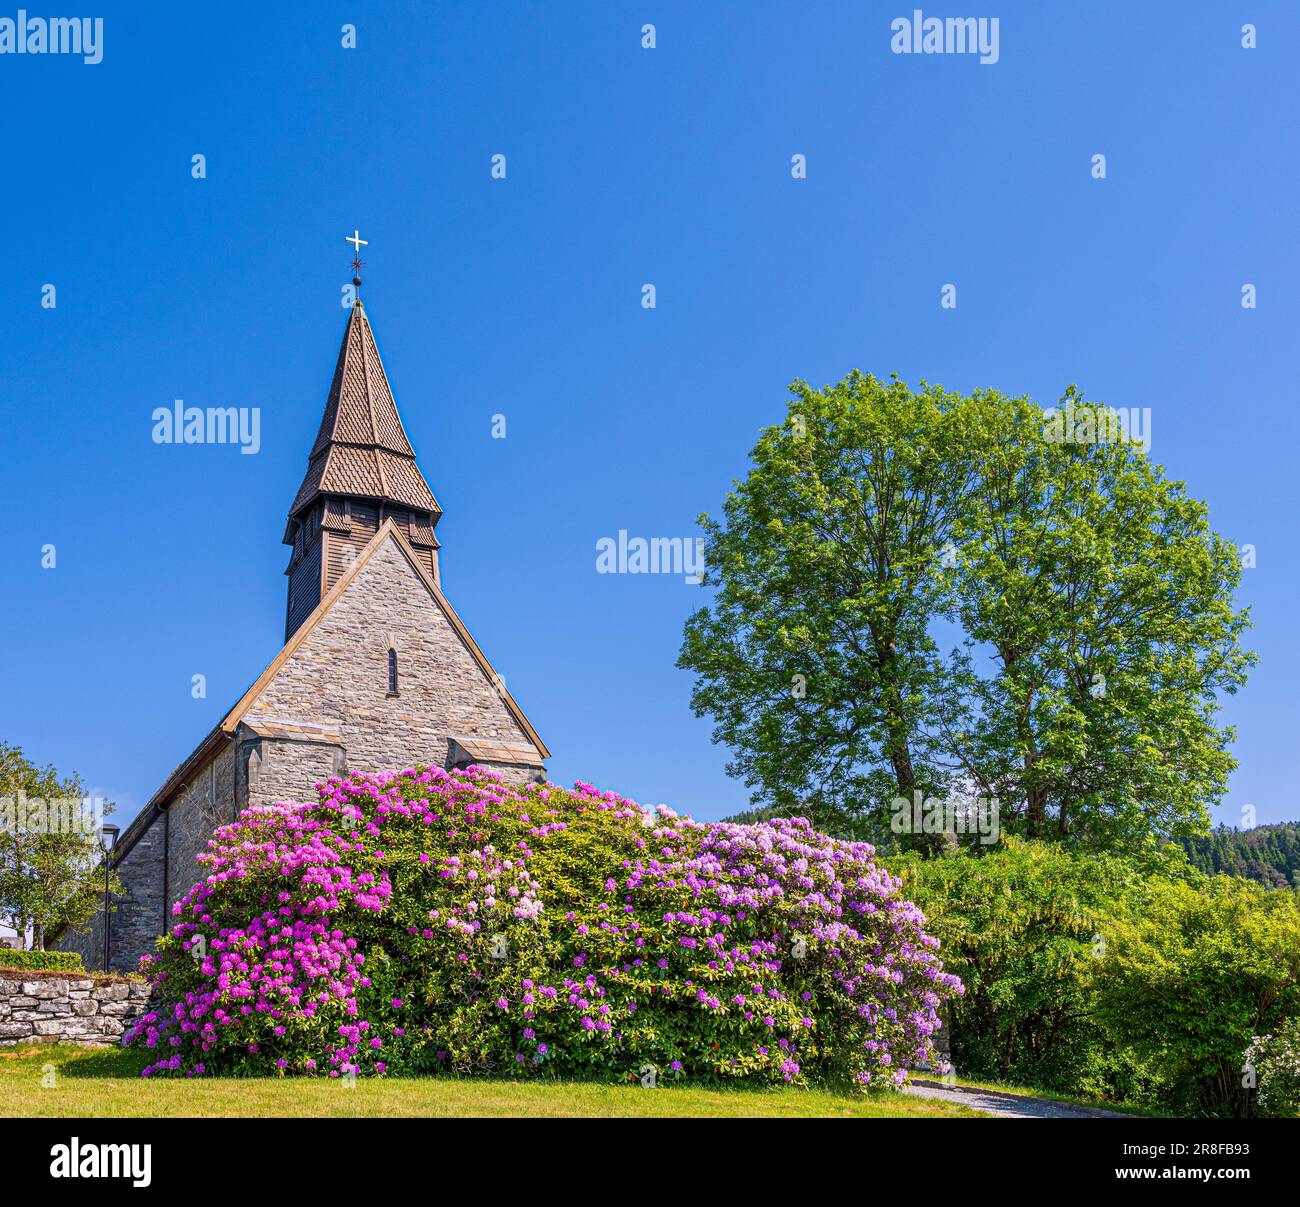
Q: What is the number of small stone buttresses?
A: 2